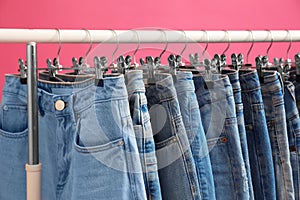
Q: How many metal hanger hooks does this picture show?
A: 11